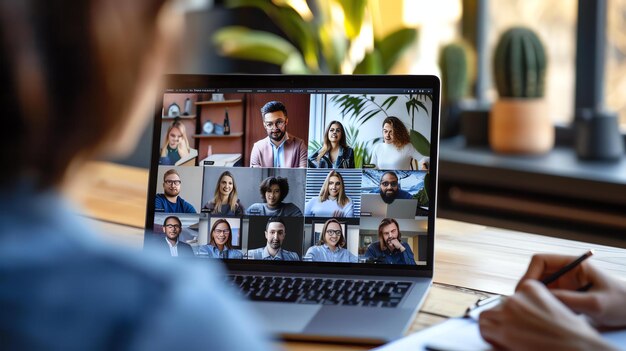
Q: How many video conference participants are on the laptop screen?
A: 14